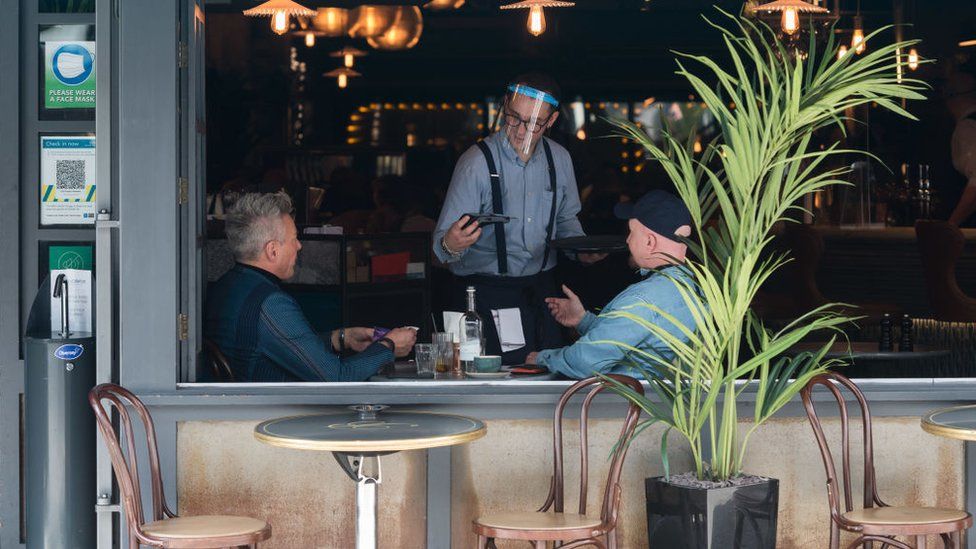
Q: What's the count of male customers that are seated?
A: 2